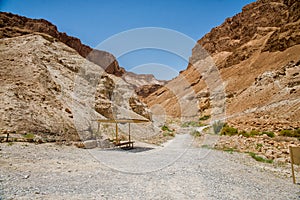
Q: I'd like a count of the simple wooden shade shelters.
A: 1